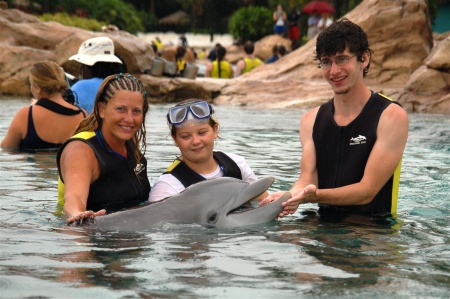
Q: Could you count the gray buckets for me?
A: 3